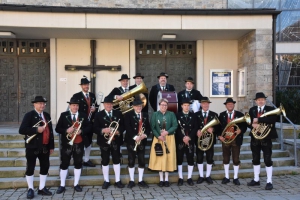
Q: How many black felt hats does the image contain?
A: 13